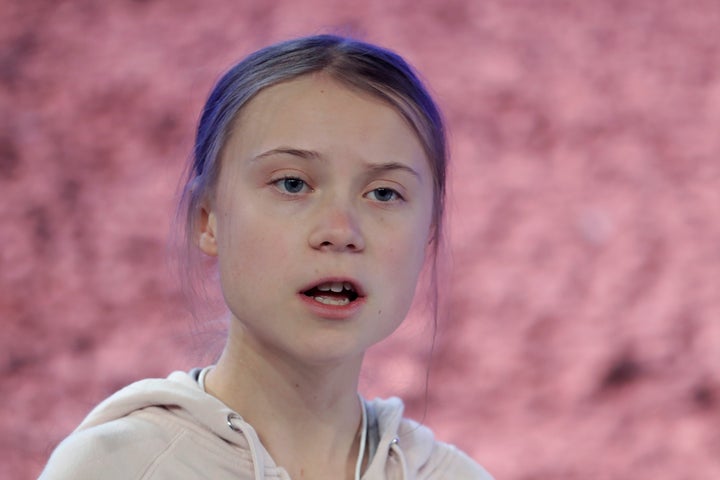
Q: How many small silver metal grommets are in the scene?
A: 2